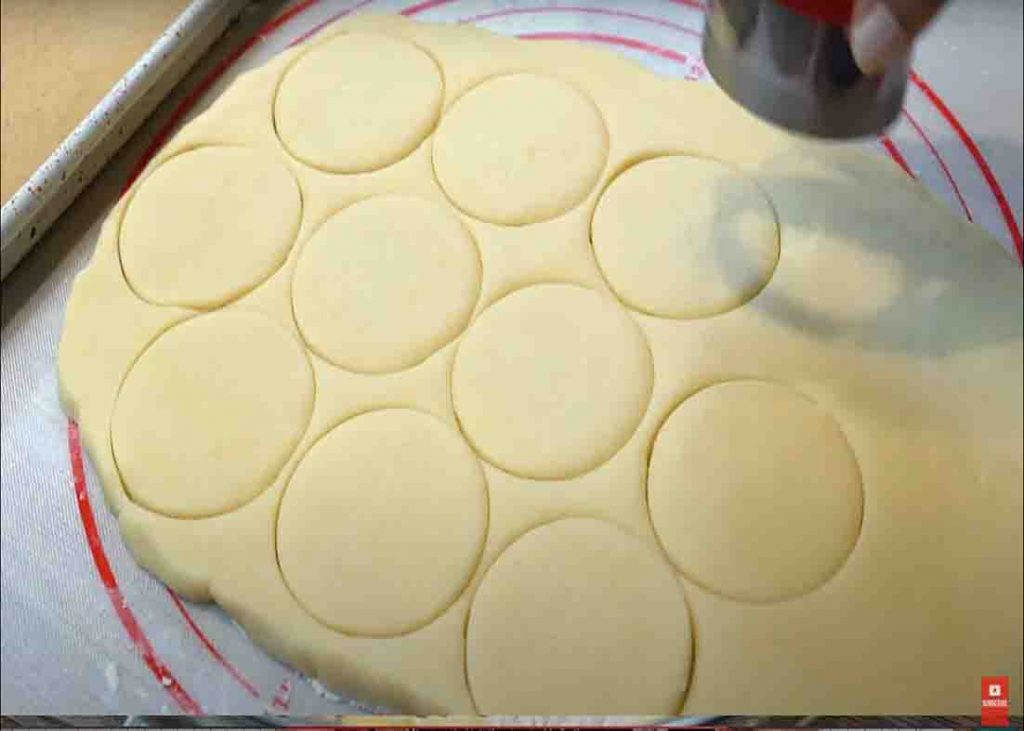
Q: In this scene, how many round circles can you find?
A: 10